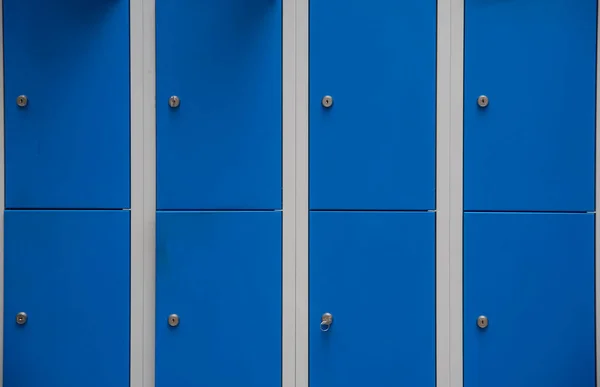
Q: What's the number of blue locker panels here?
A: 8